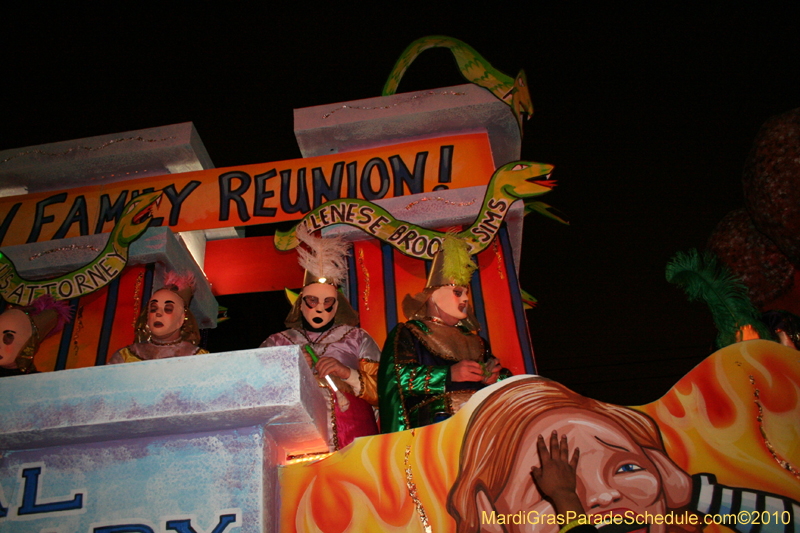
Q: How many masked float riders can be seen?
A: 4